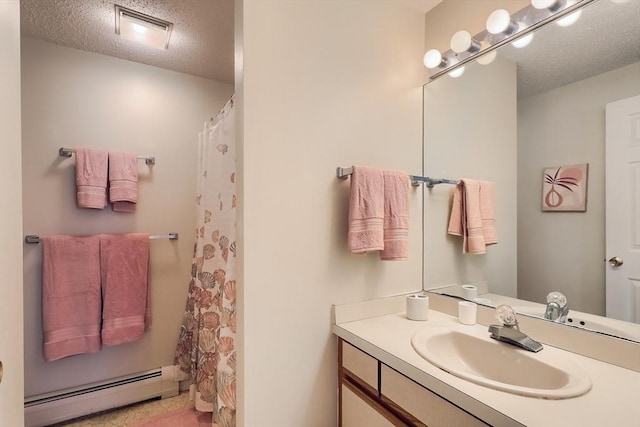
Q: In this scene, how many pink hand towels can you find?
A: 4